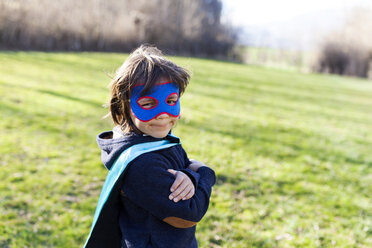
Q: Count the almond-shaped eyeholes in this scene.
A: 2